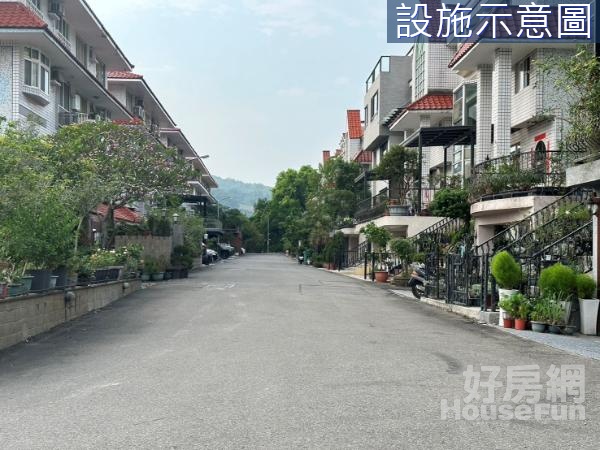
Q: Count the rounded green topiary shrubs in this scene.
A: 3